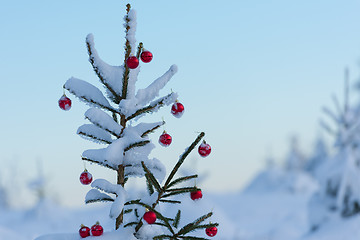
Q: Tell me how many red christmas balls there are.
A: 12